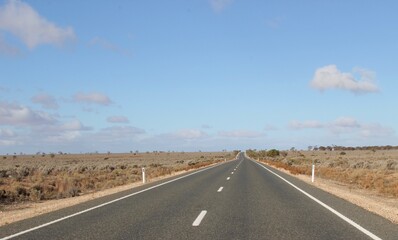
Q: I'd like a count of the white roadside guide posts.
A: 2